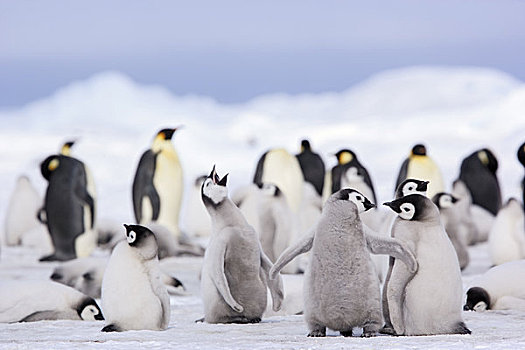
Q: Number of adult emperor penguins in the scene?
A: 9